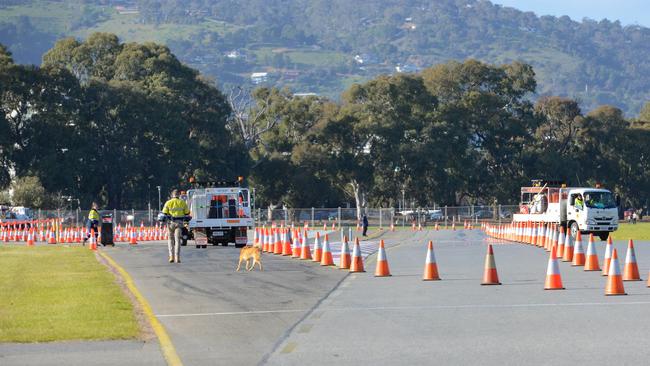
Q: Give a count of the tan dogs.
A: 1